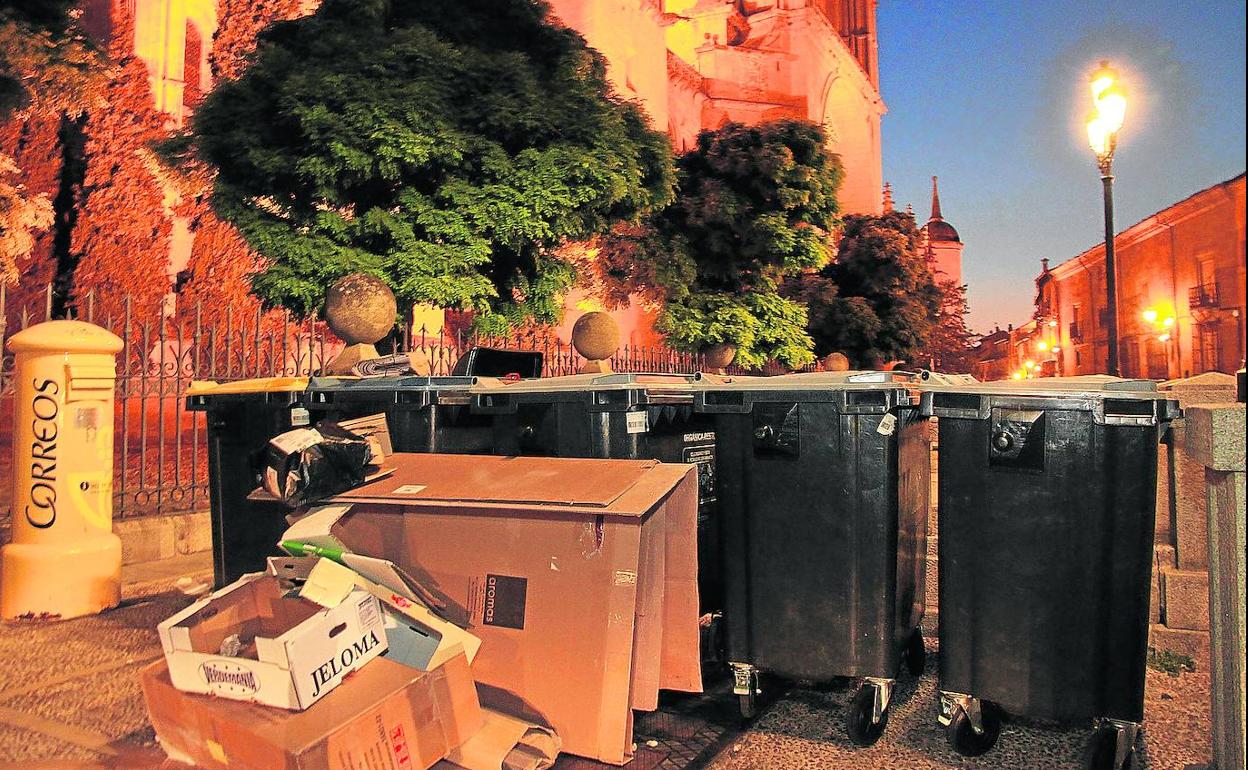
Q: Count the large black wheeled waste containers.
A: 5